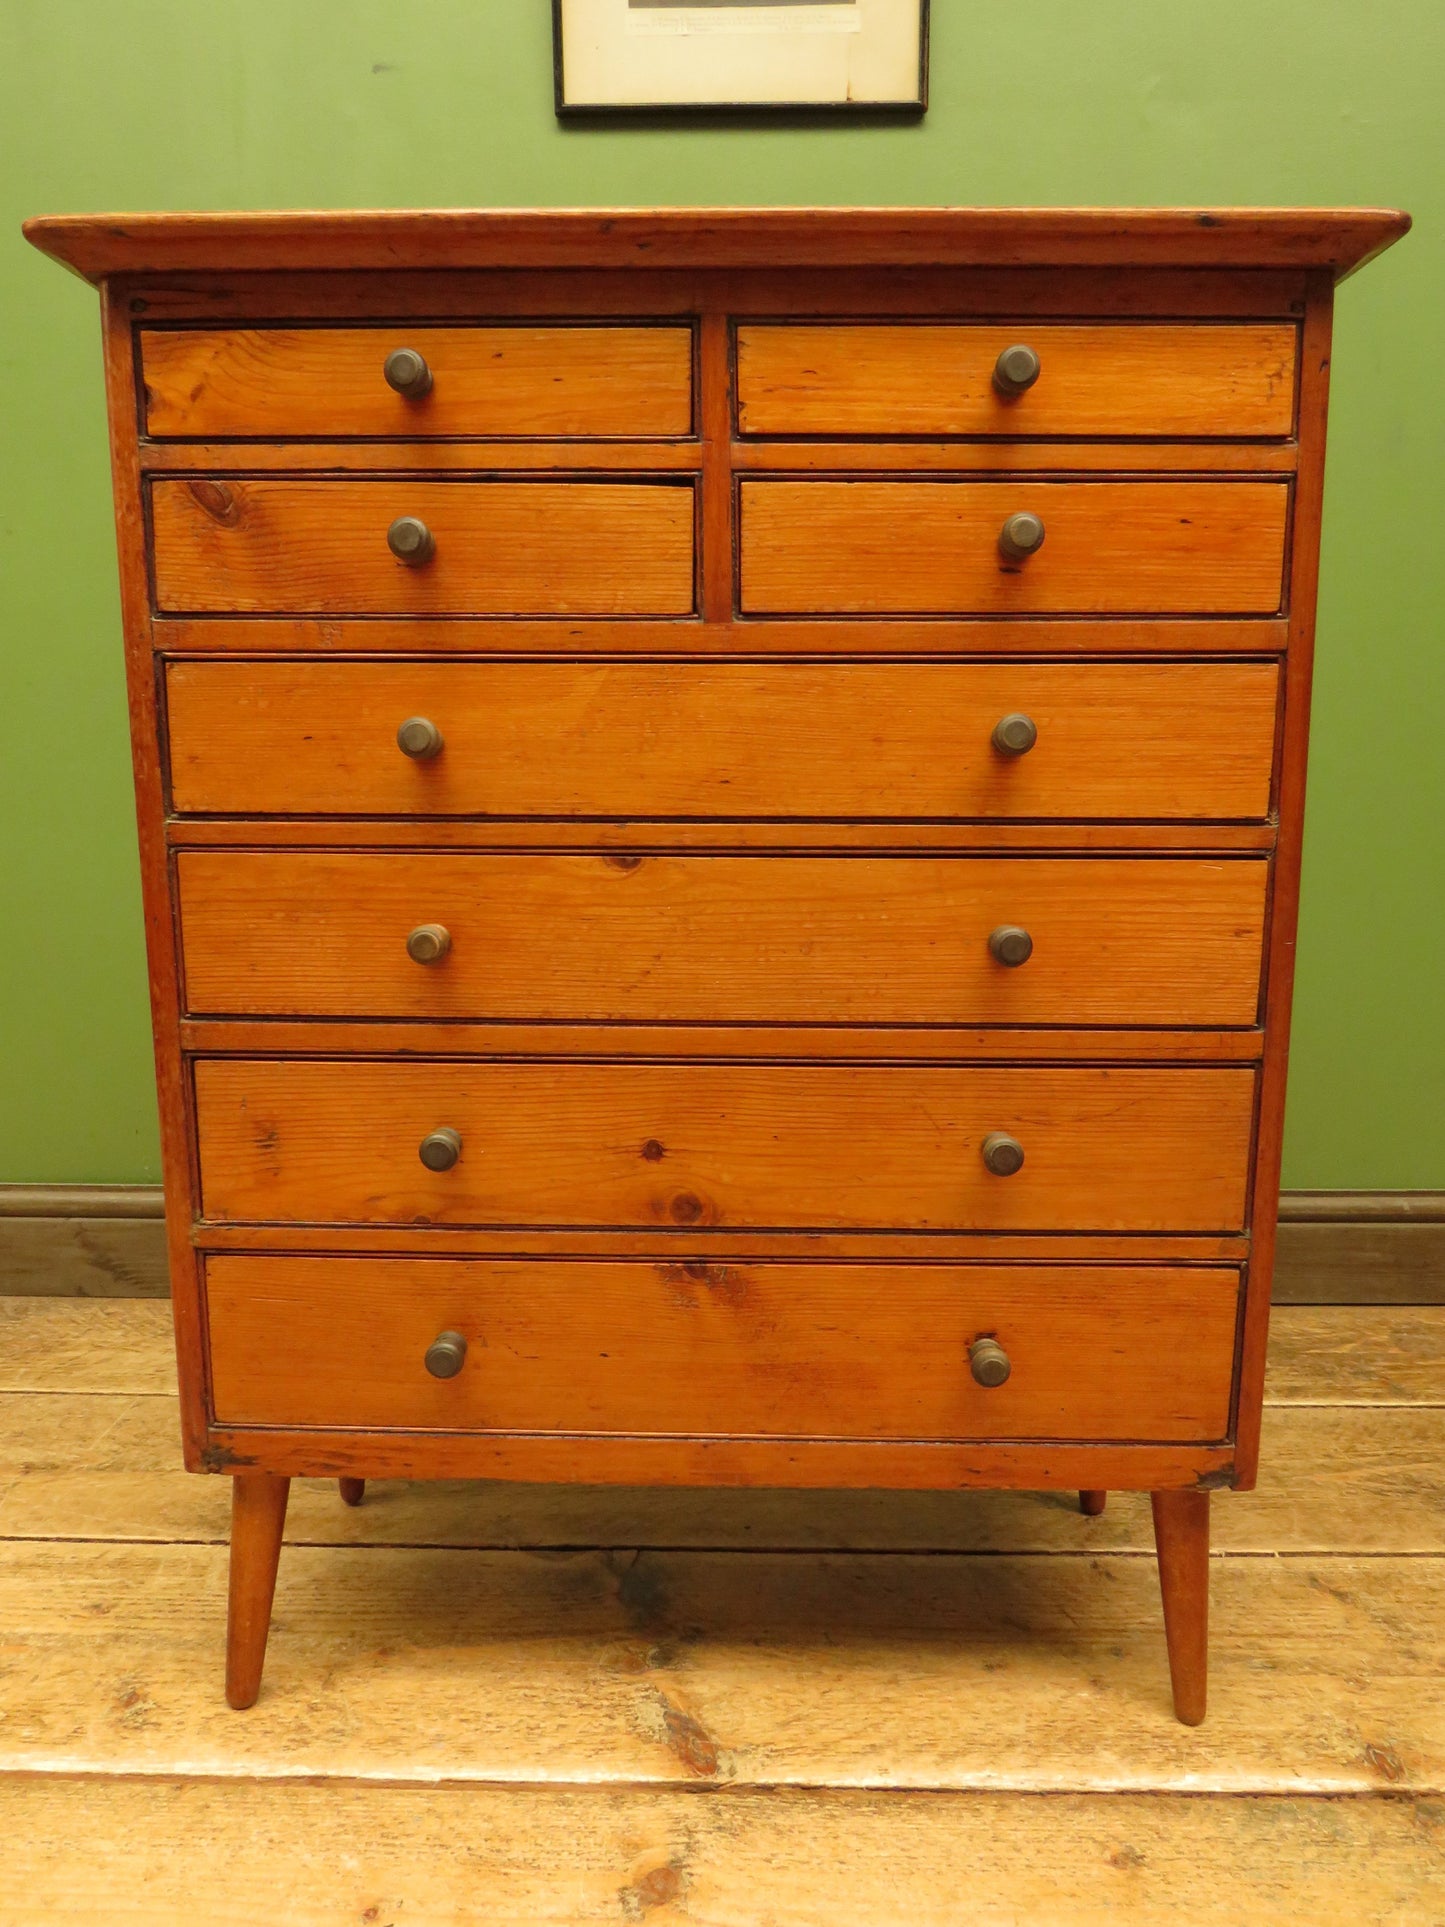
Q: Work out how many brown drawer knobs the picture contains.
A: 12